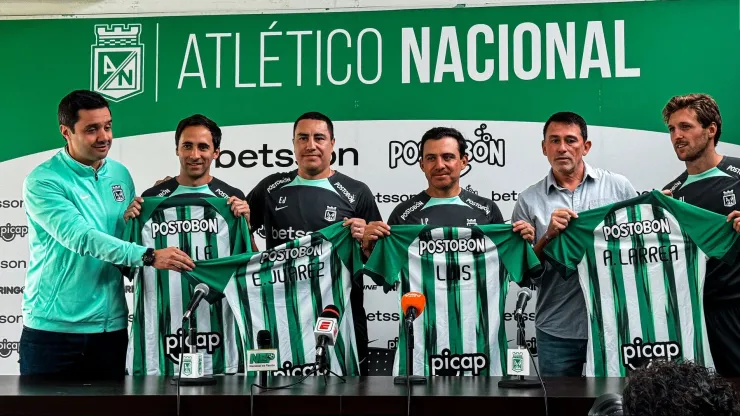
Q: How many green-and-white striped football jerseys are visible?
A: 4